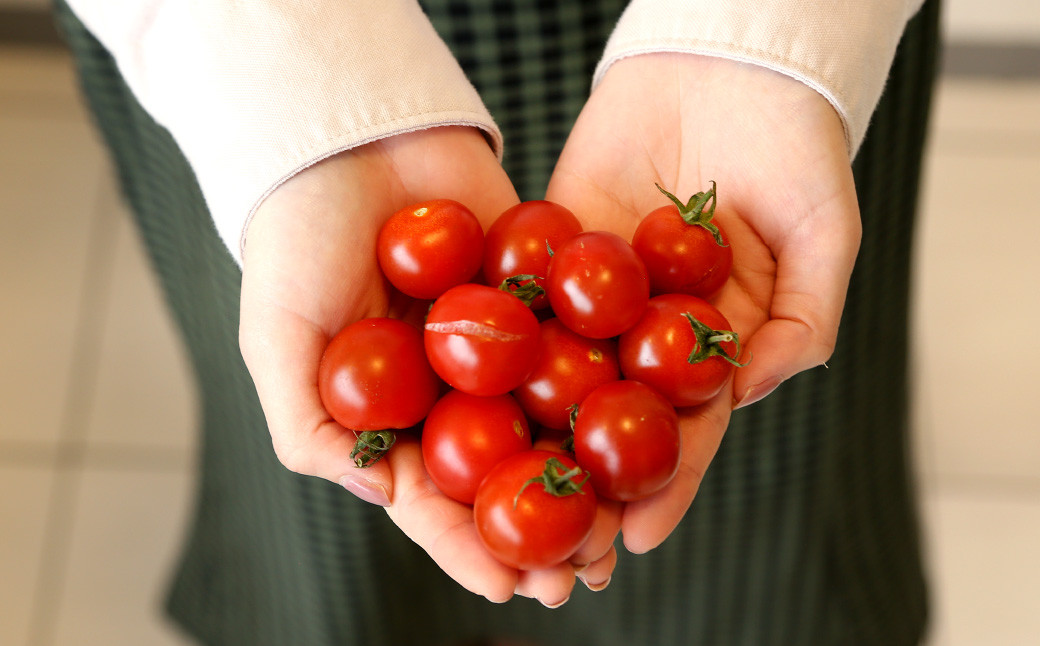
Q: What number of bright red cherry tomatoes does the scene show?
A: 11